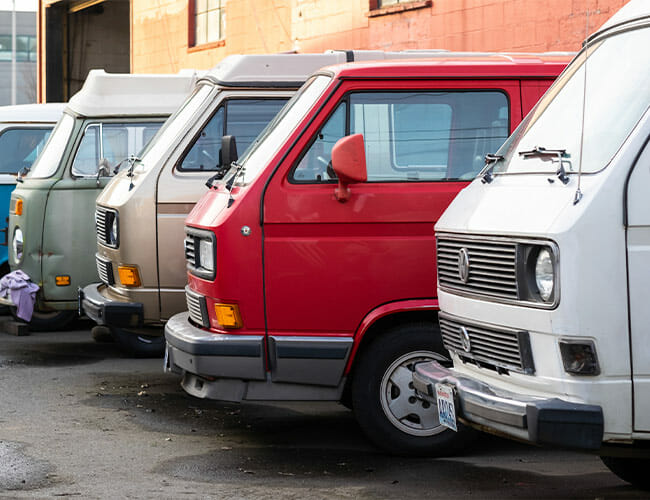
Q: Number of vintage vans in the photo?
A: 5